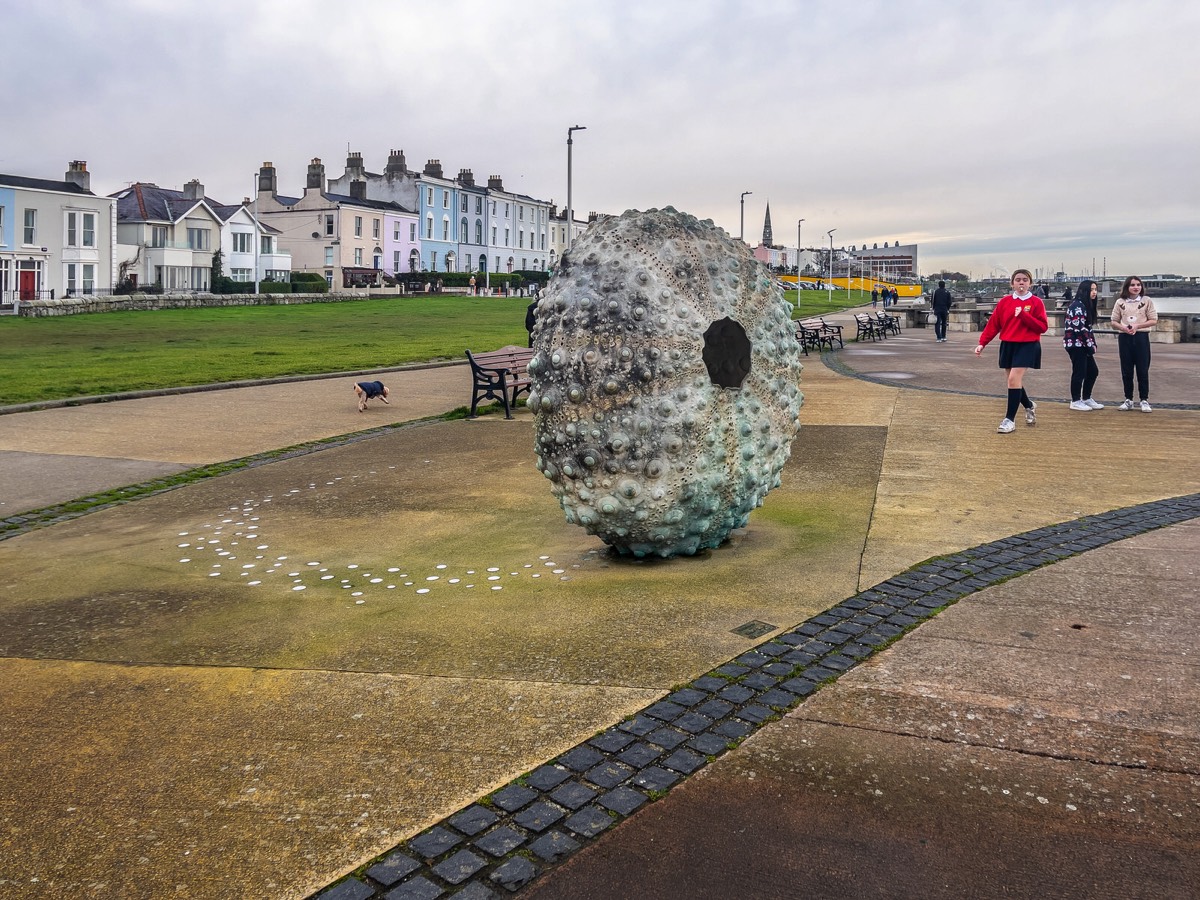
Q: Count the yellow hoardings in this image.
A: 1